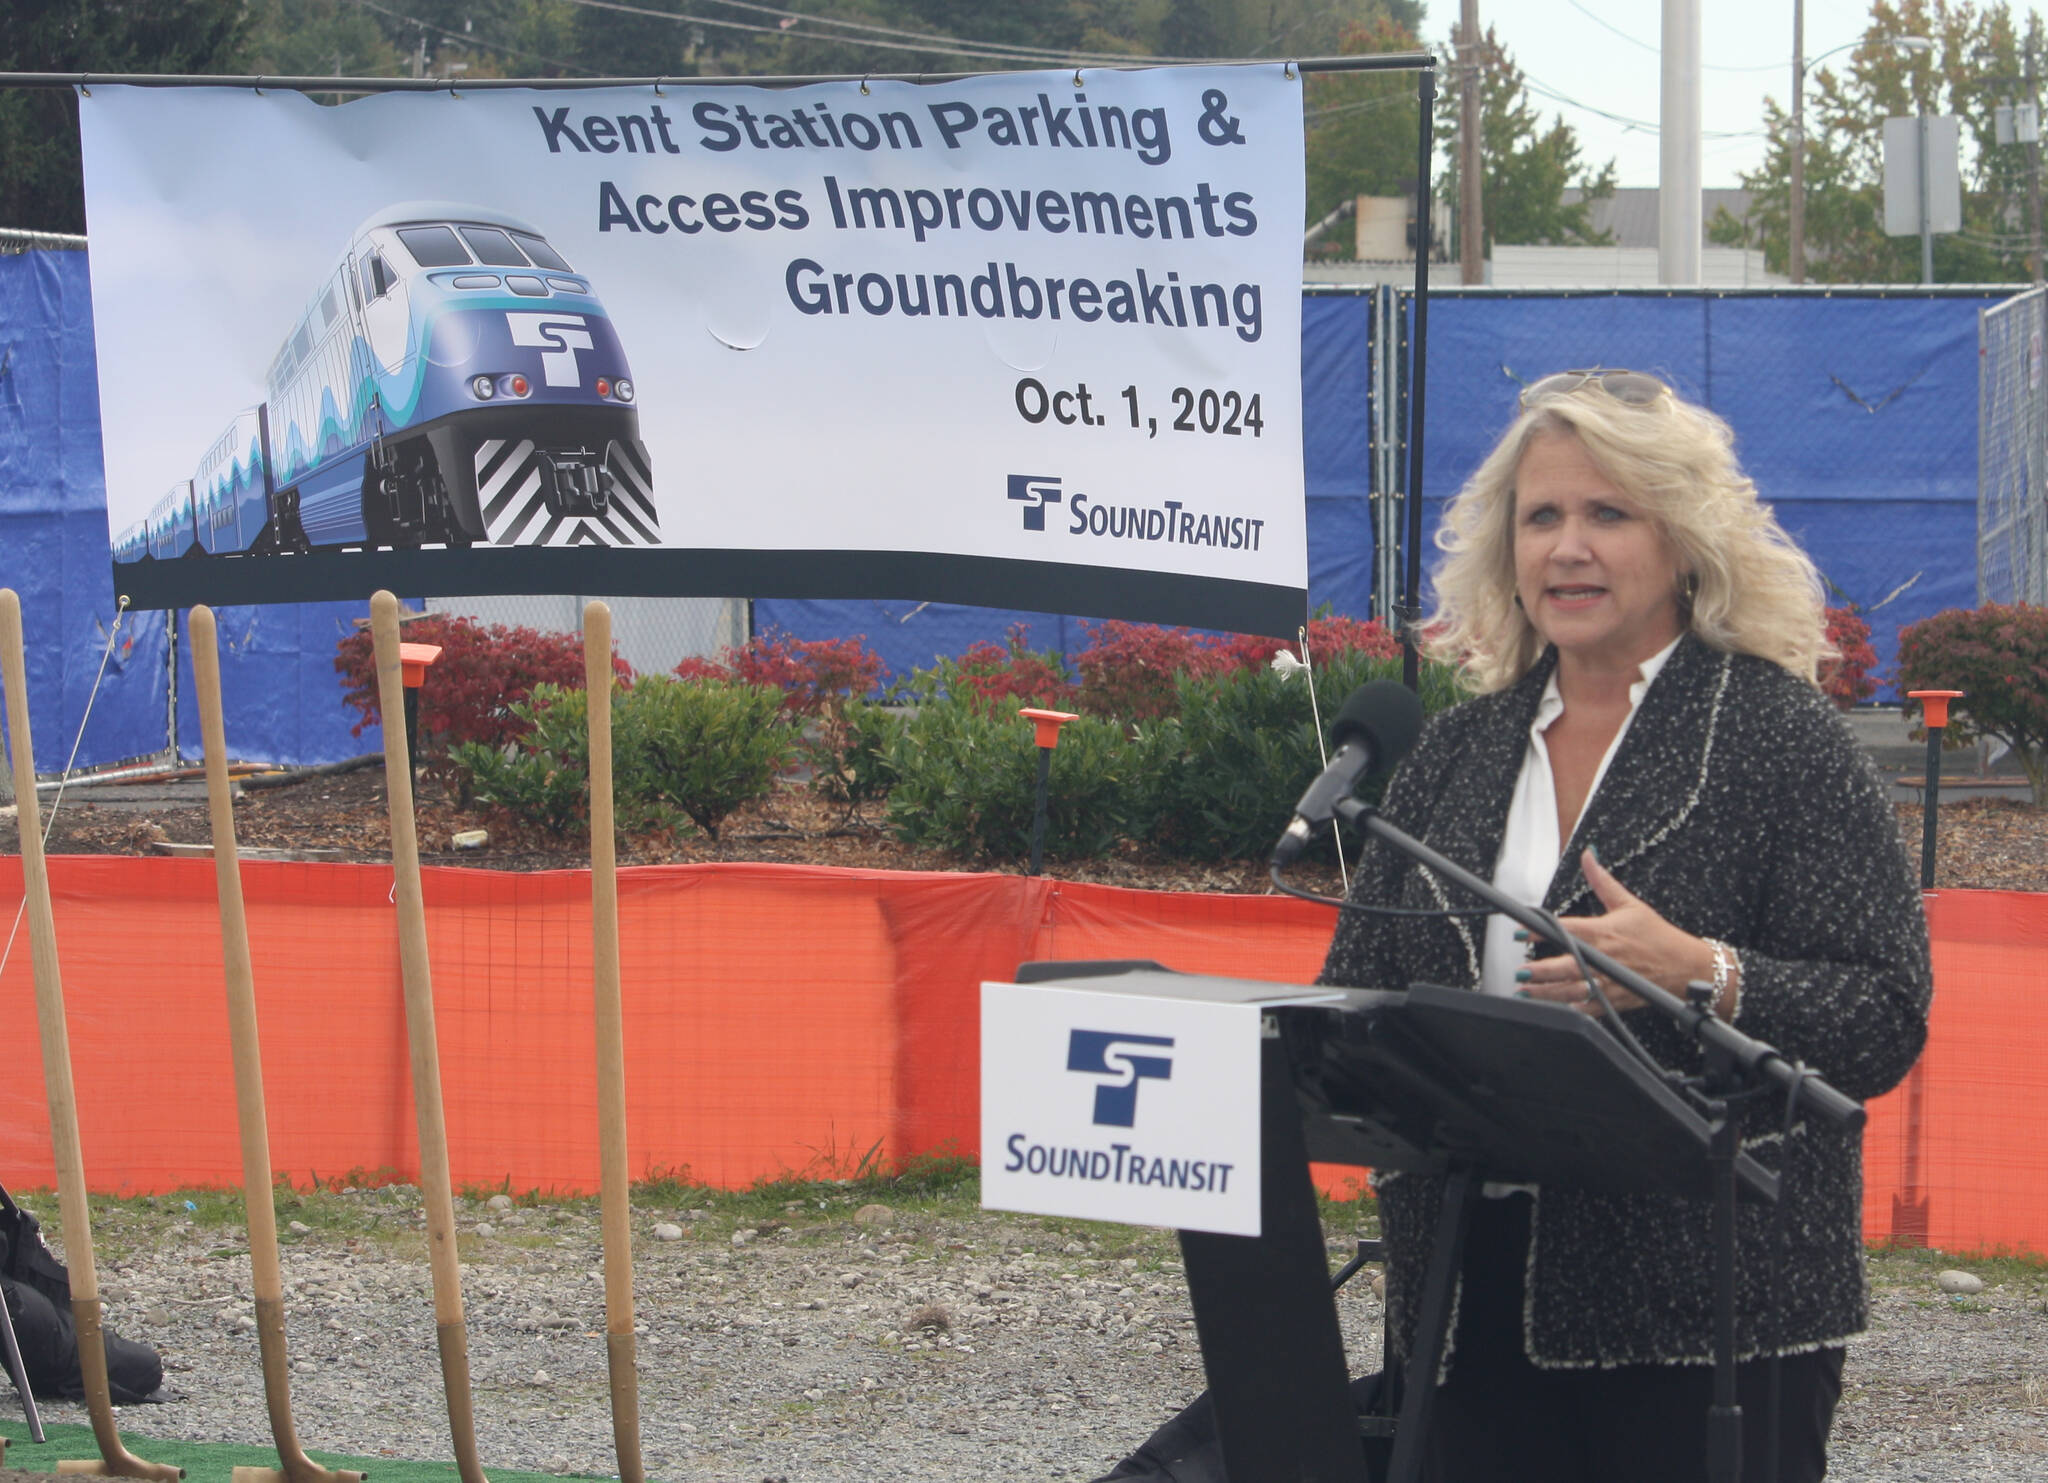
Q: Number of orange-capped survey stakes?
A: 3